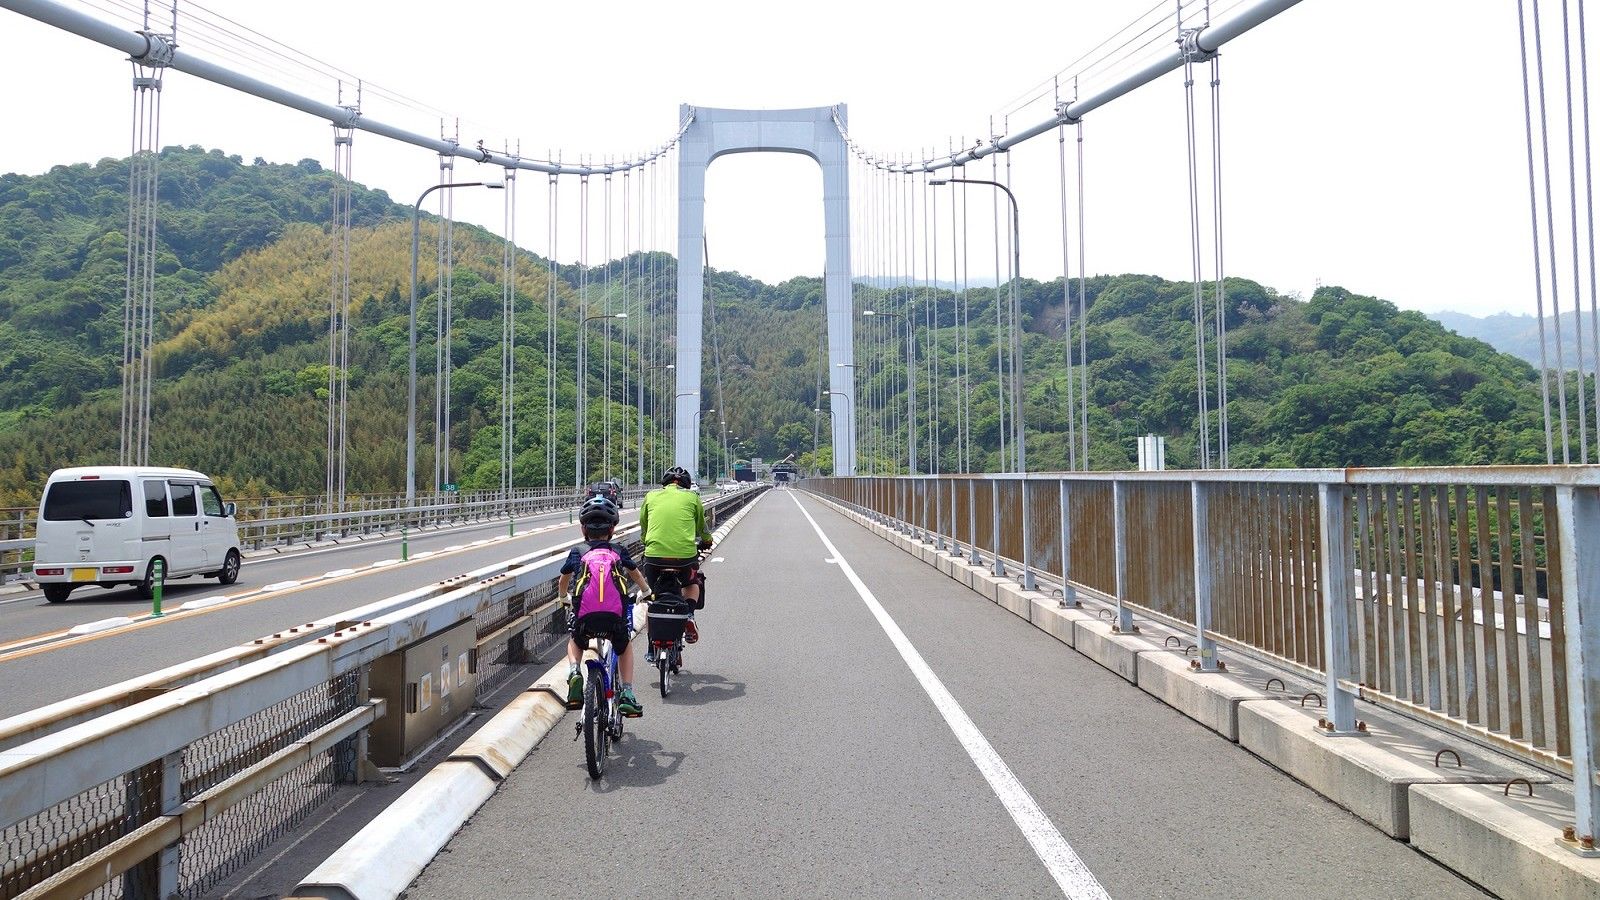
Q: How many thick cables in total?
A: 2